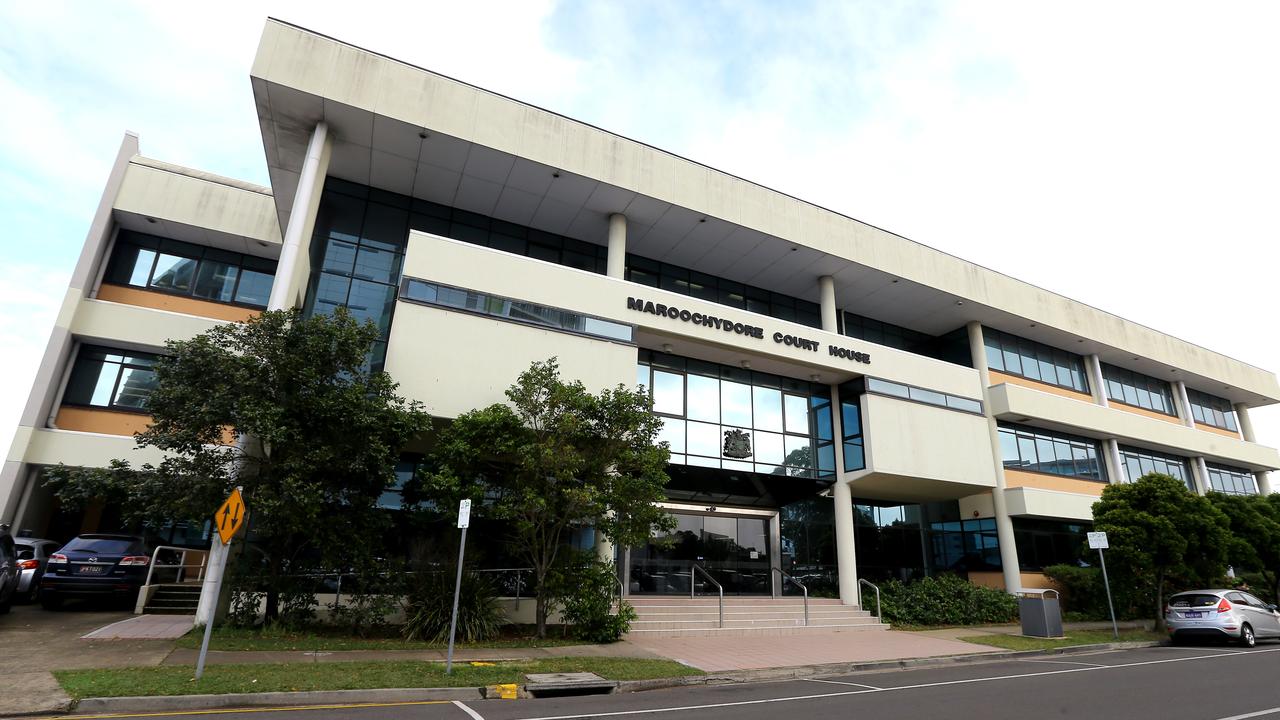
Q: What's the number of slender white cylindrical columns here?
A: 7